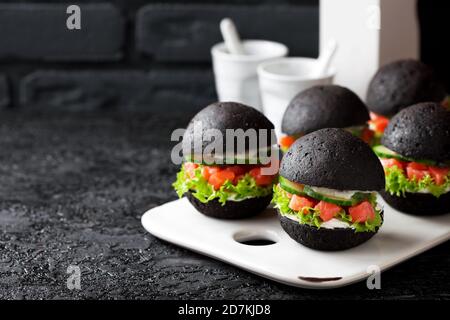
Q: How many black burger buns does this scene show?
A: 5